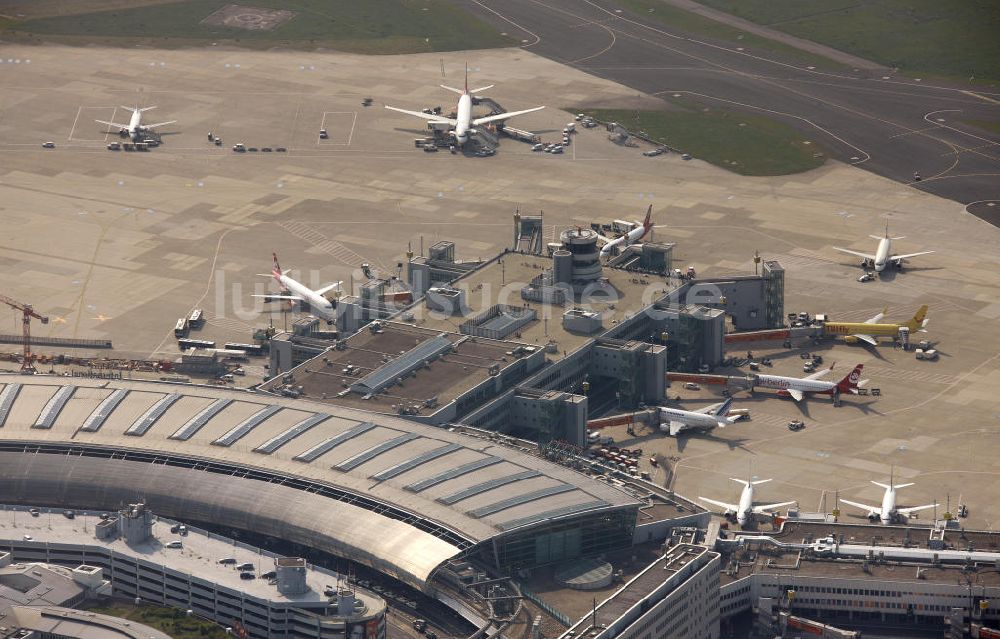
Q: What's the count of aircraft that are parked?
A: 10